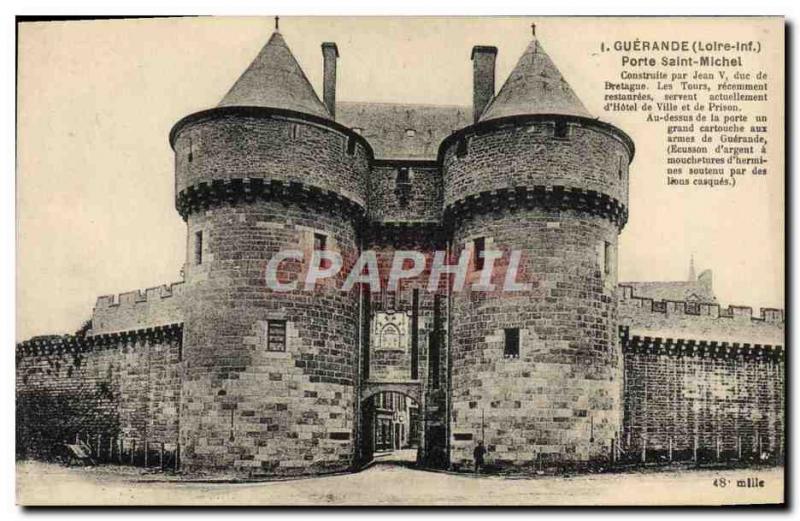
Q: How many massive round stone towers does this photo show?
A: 2